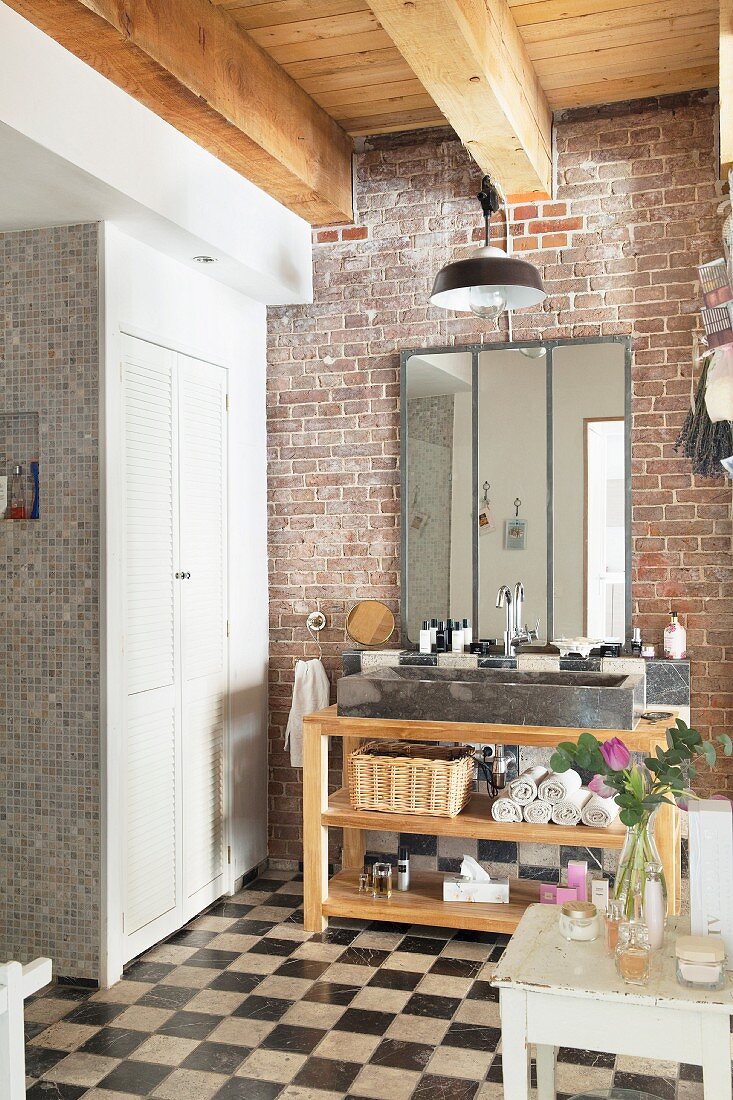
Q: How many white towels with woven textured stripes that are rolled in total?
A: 6